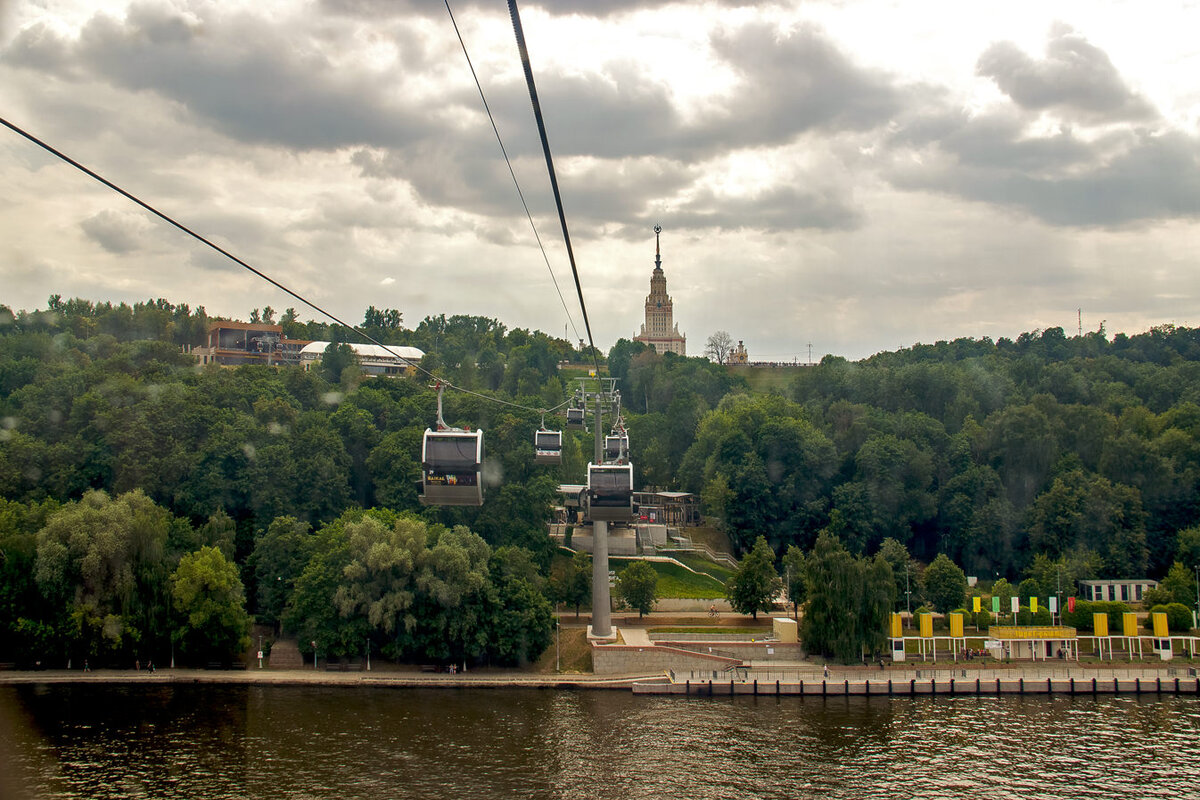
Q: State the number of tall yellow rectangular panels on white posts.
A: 6